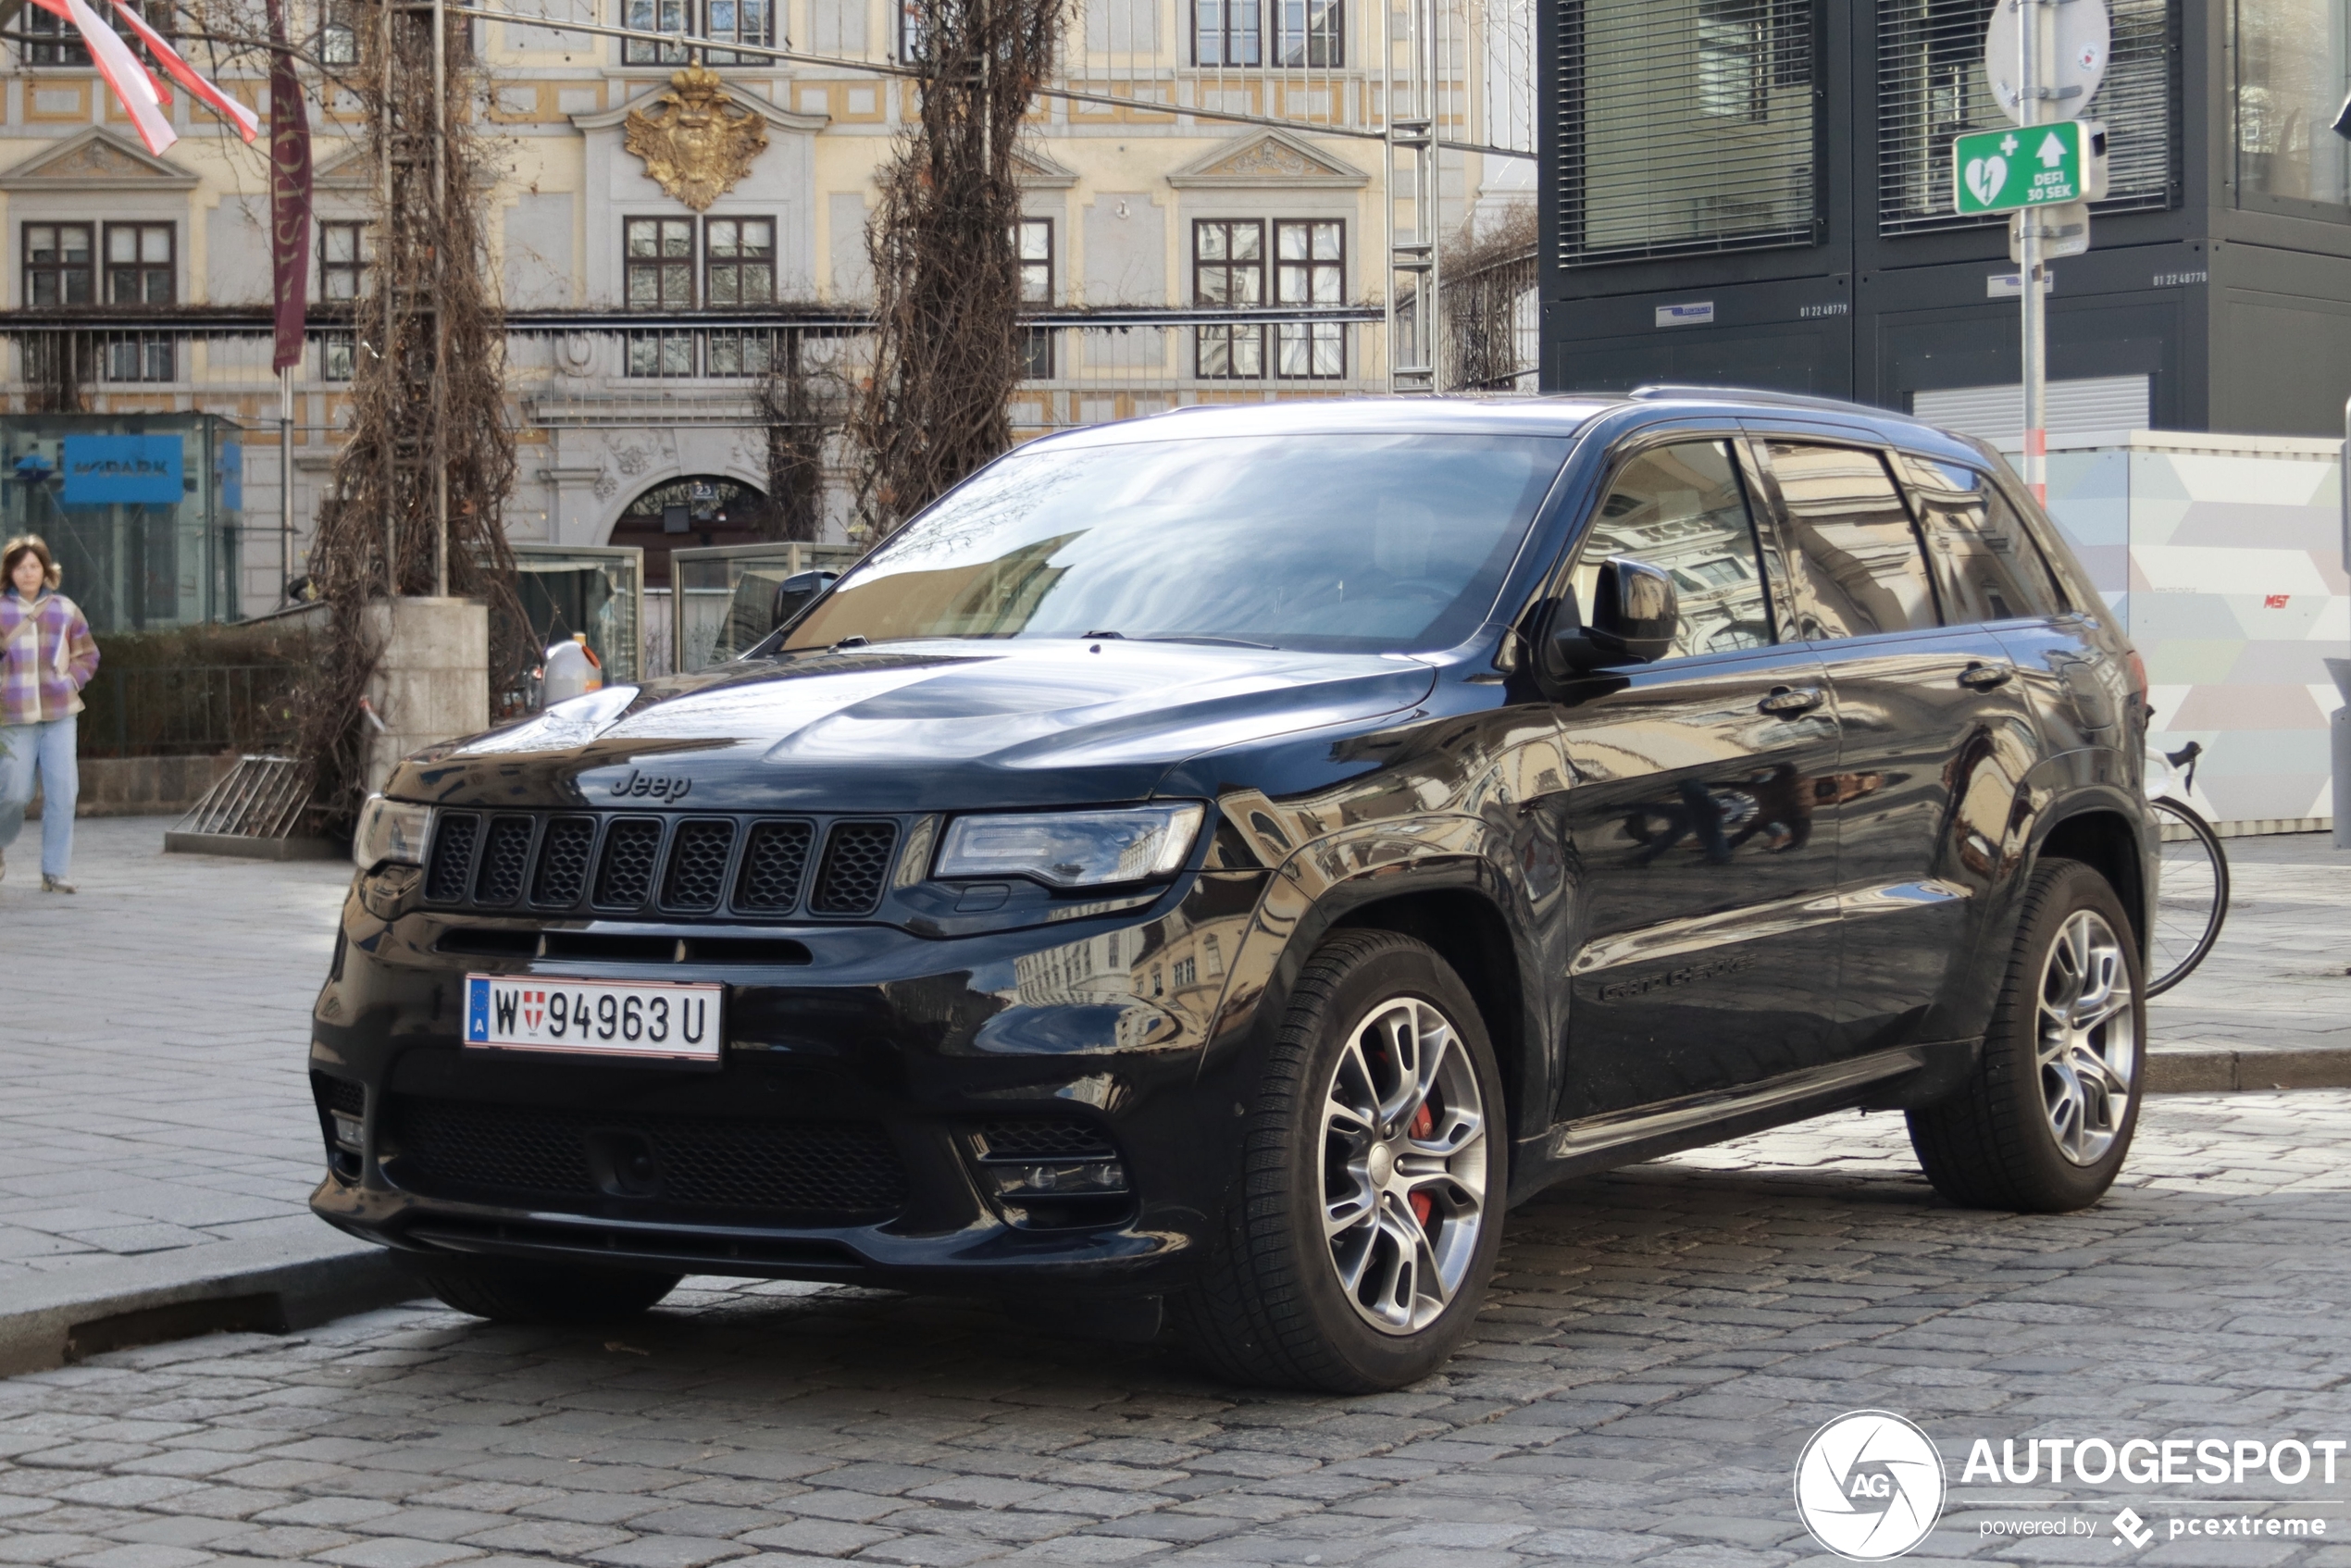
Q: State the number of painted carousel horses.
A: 0